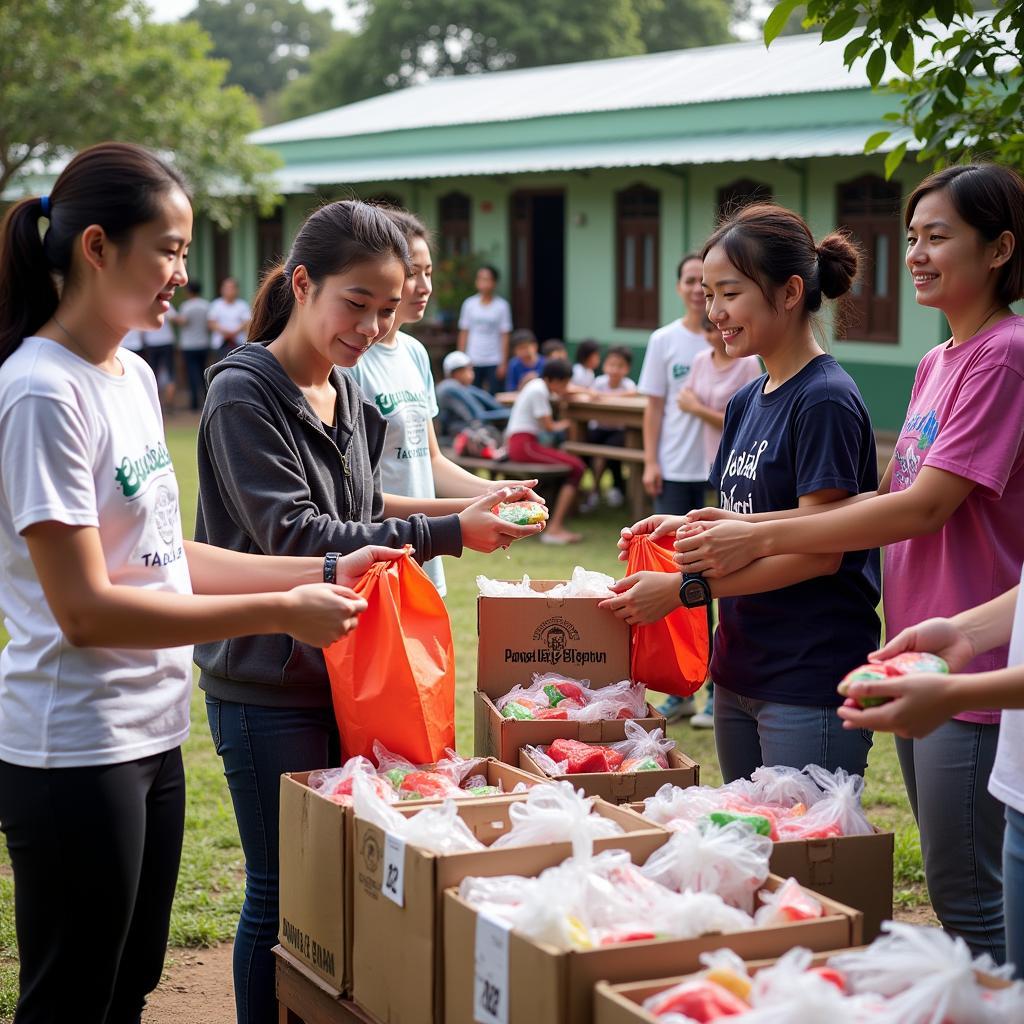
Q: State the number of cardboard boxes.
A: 8